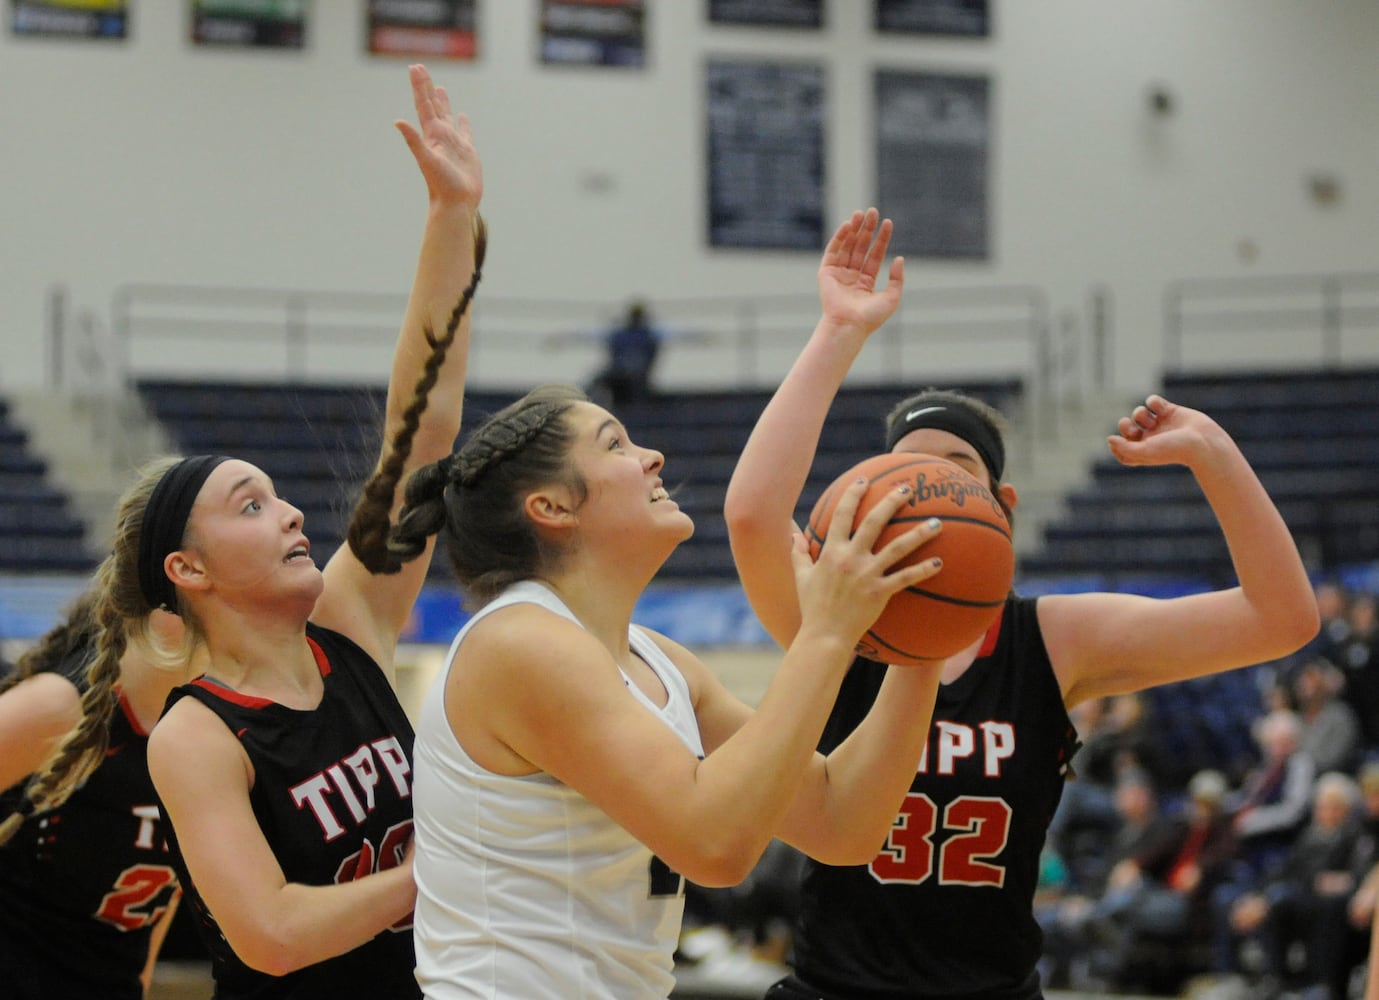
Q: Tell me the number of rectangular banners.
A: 8